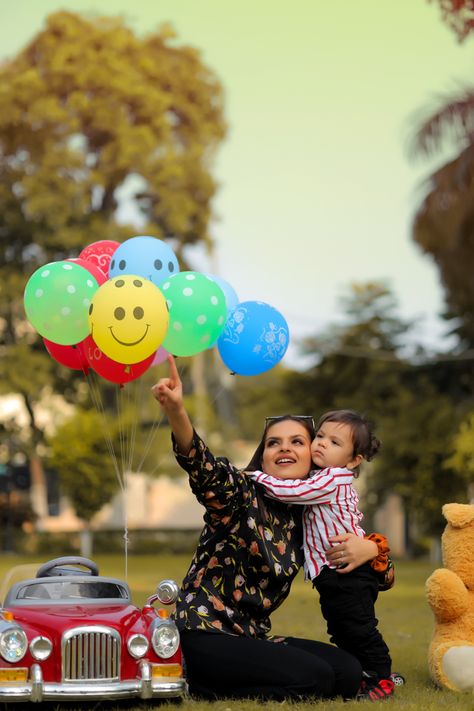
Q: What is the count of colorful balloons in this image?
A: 11